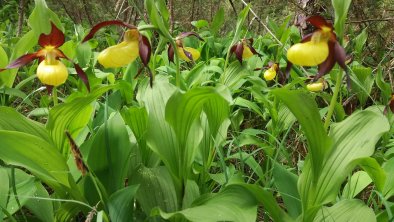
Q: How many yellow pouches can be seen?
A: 7